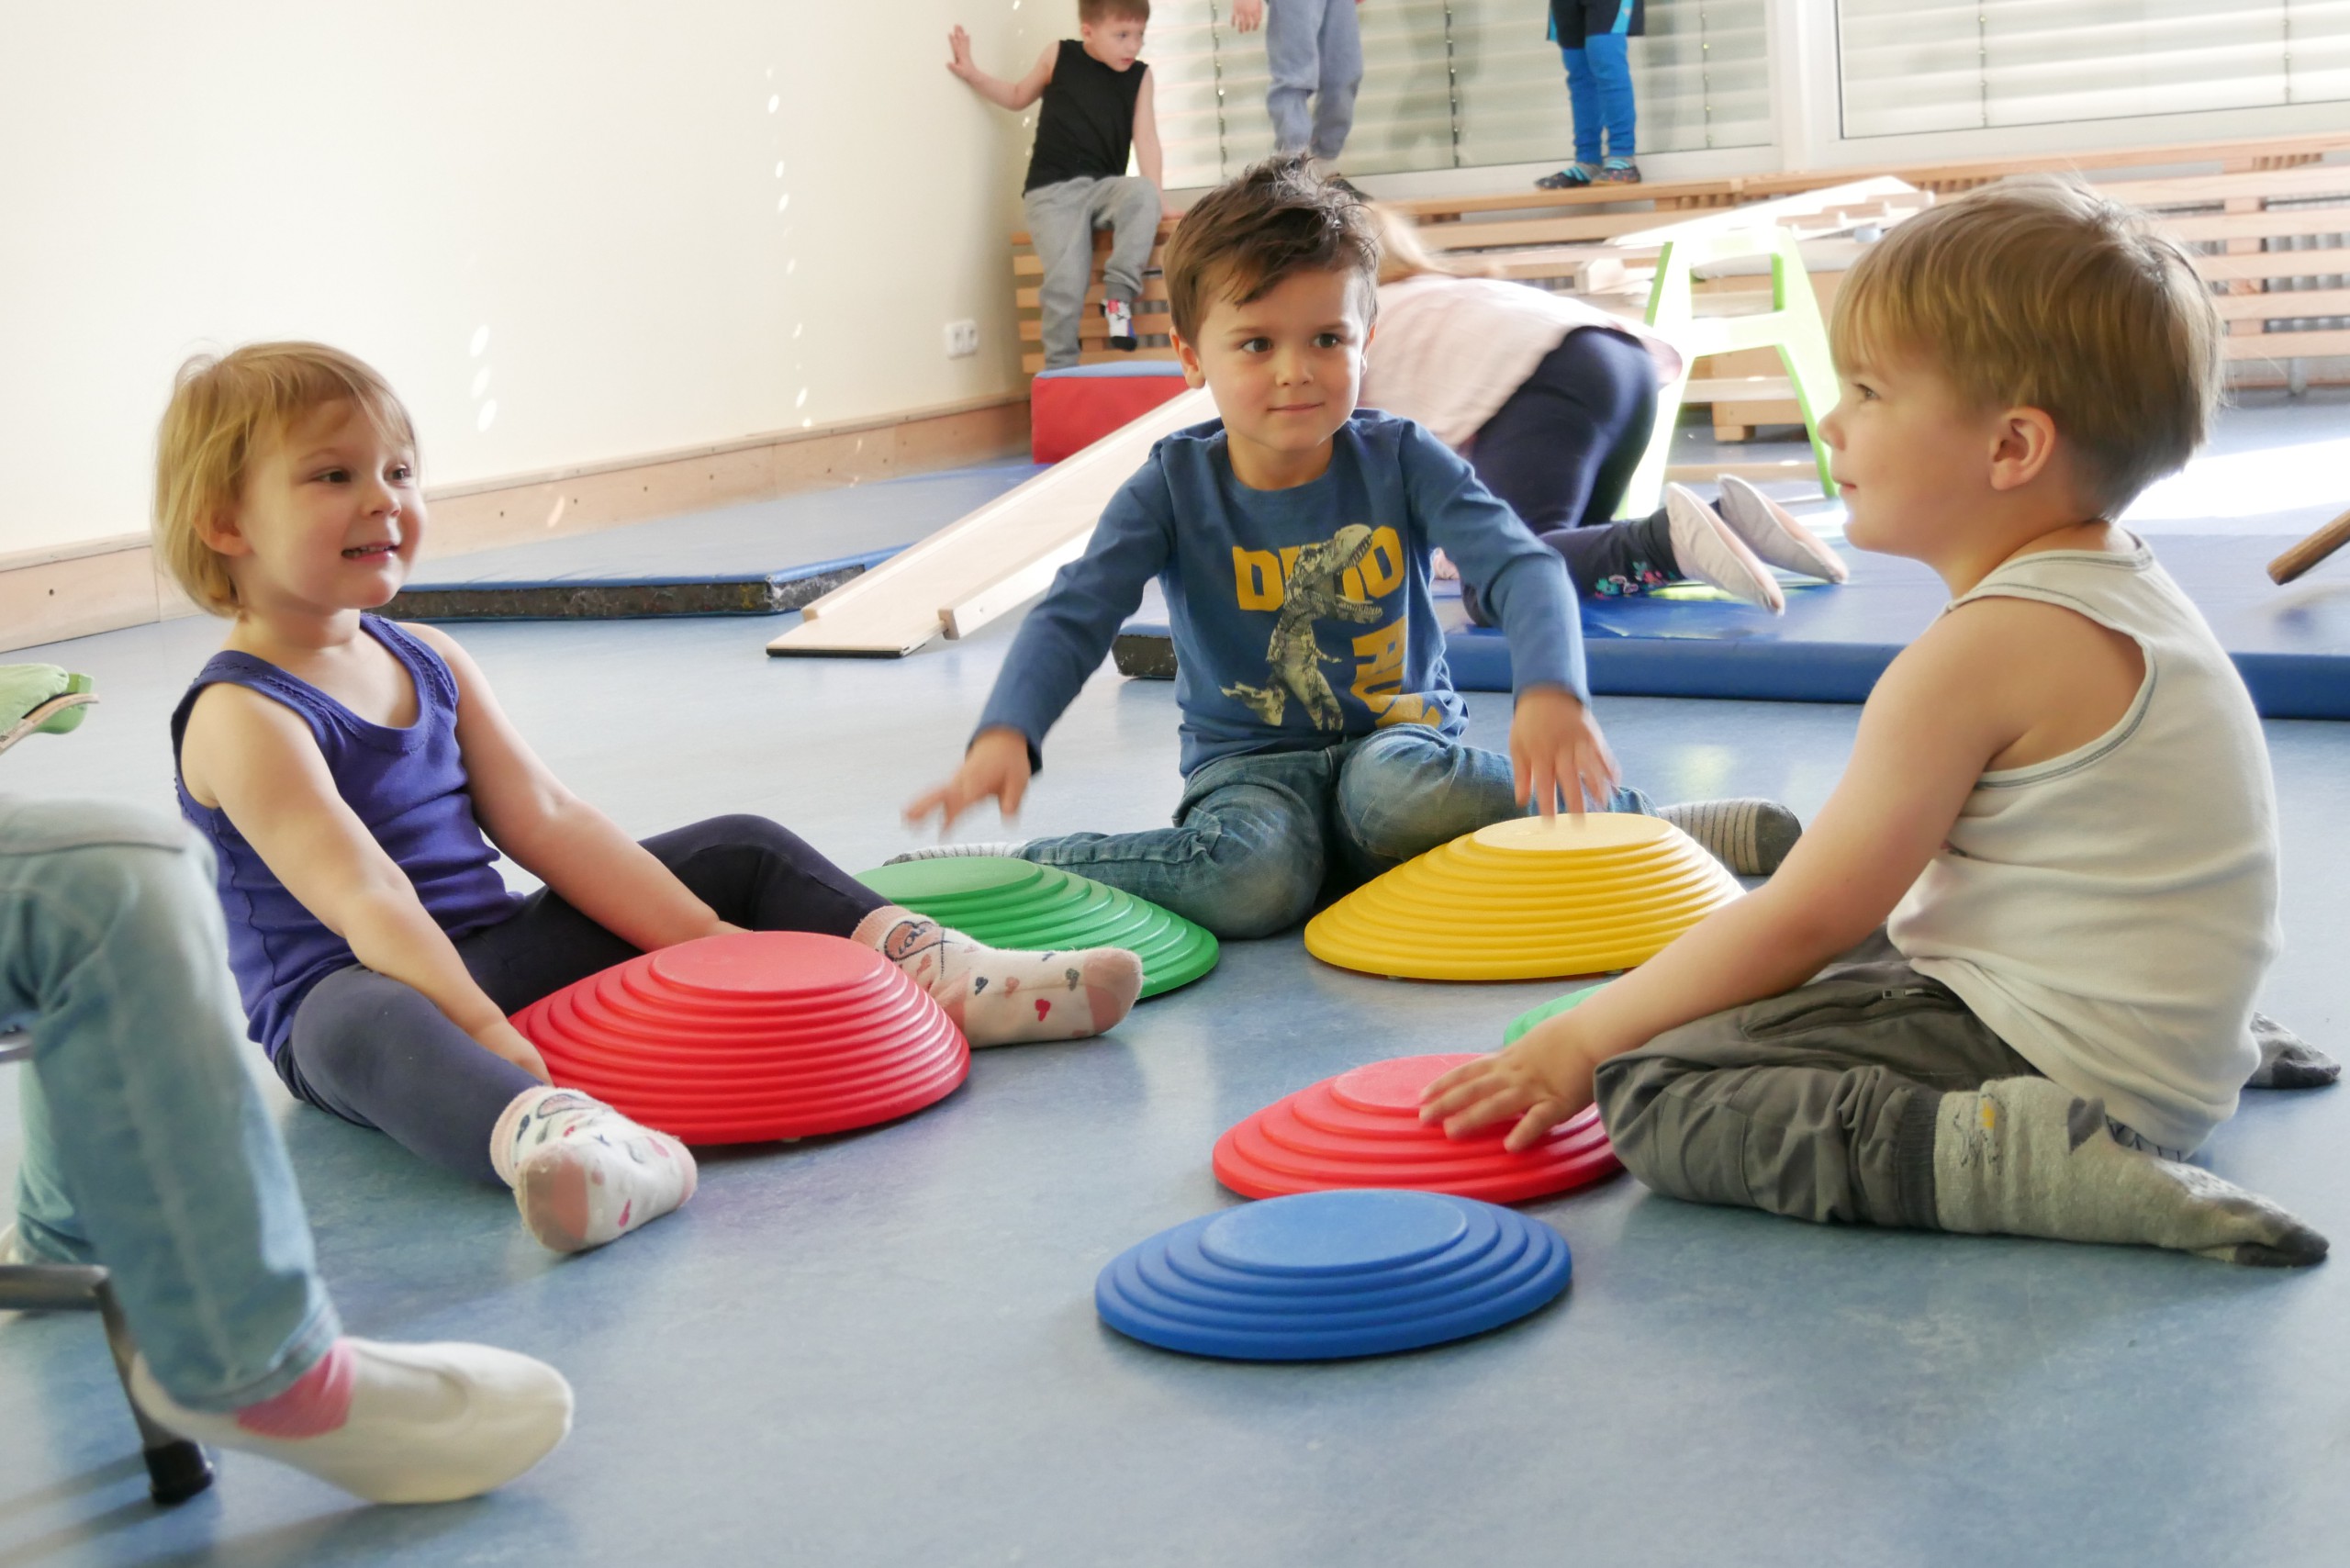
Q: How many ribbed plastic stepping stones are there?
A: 6